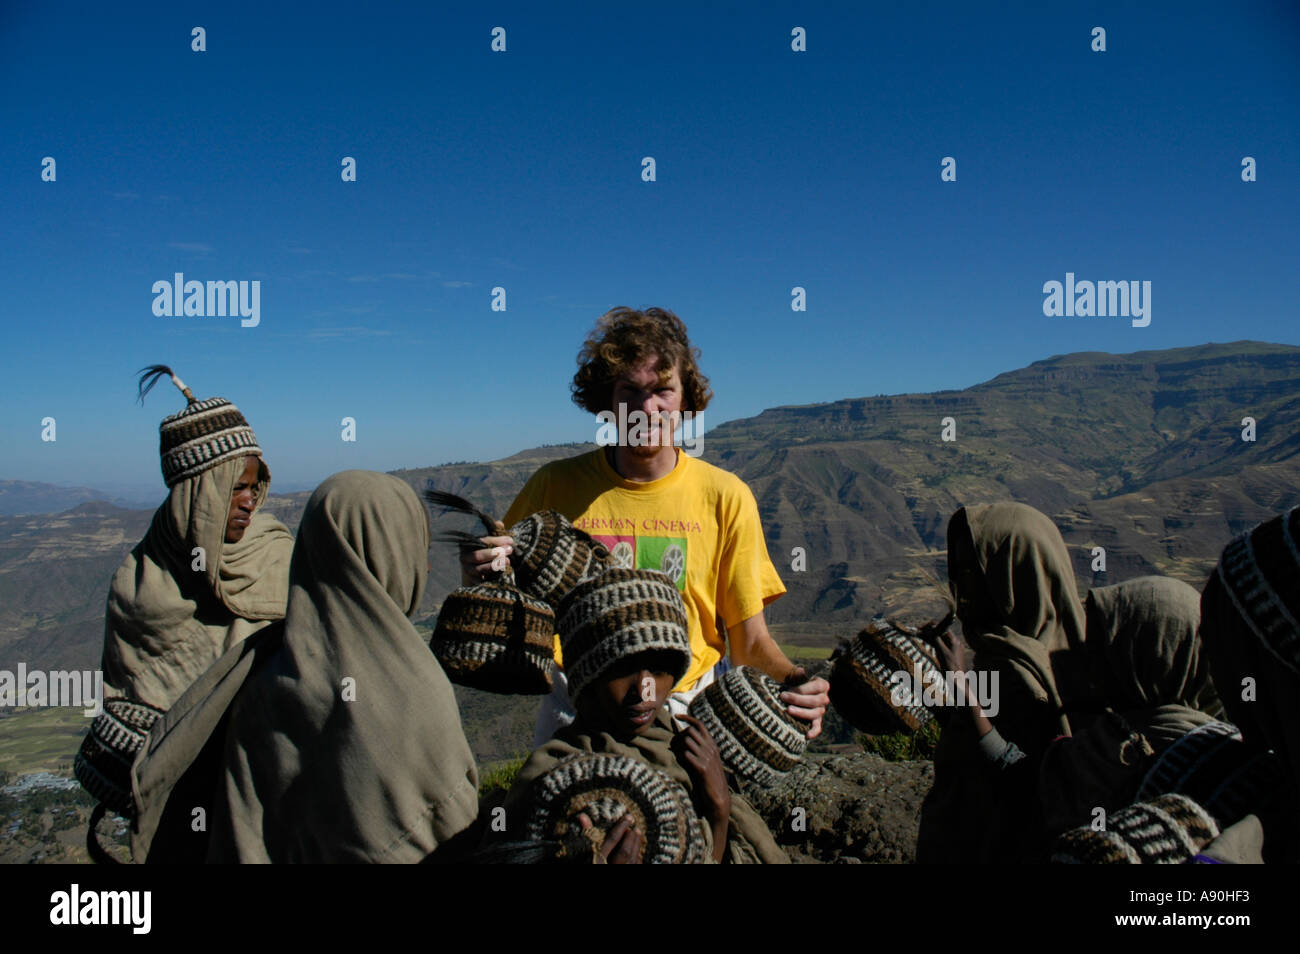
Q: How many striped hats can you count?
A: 11